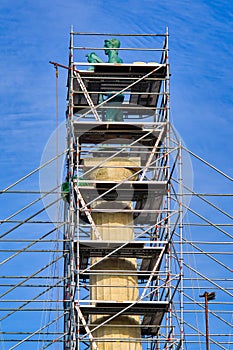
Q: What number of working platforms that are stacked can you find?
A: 5